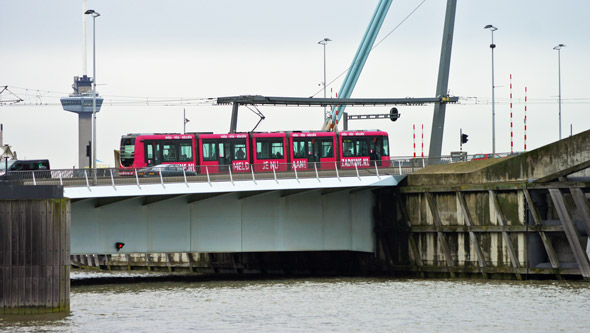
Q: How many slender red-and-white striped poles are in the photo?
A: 6